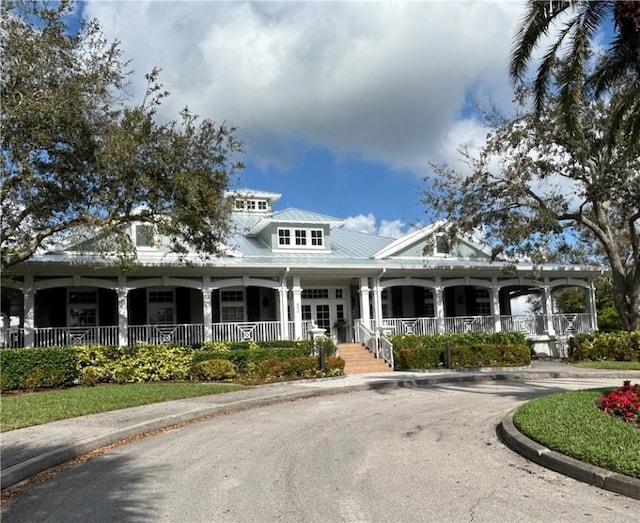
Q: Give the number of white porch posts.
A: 11